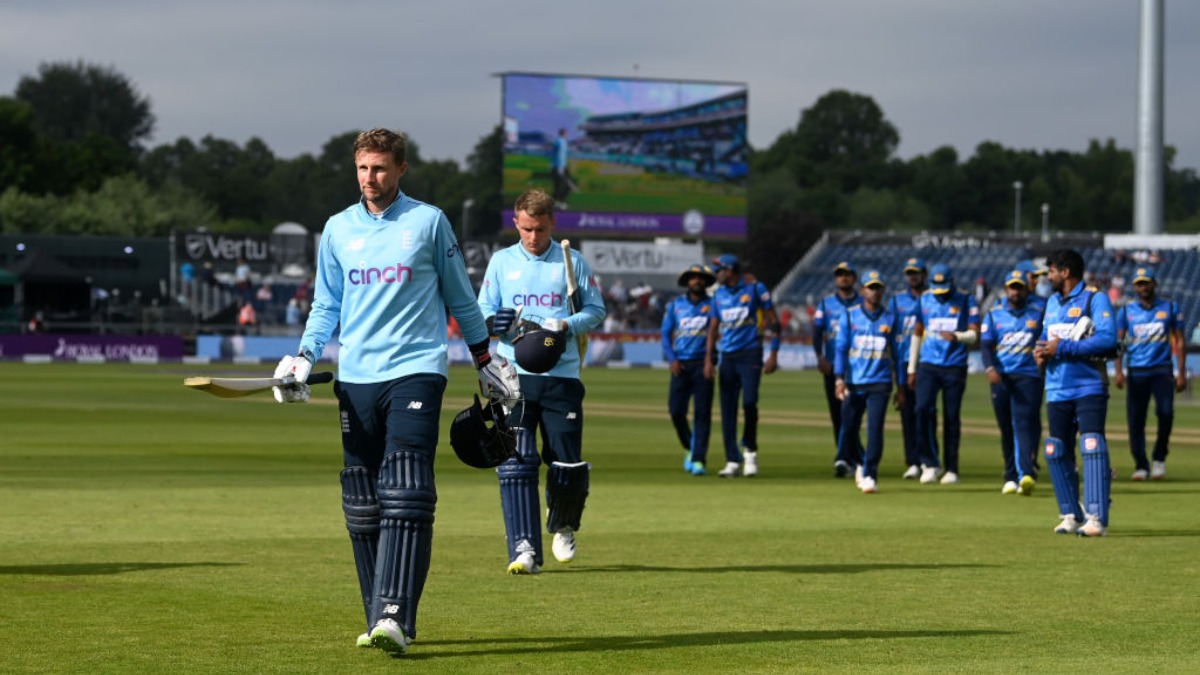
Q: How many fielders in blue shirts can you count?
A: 10